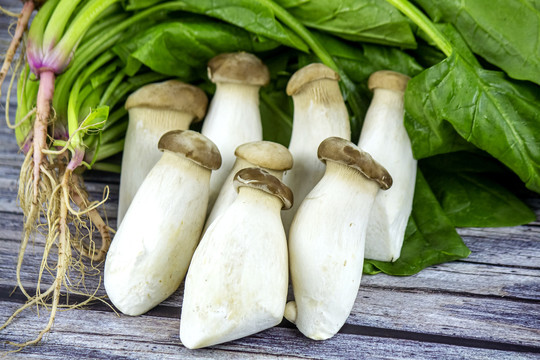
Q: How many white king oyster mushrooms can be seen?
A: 8